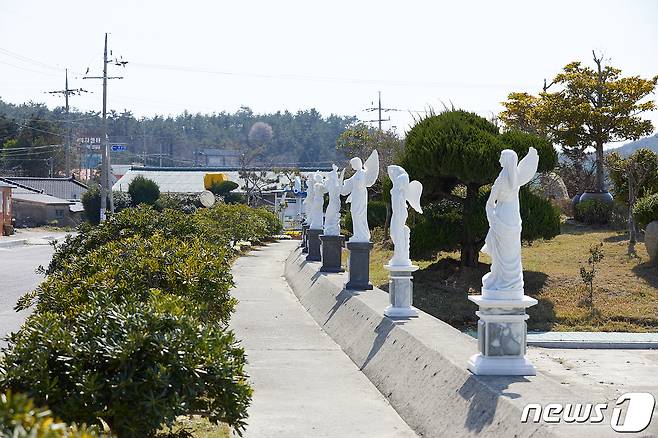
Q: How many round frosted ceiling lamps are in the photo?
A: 0